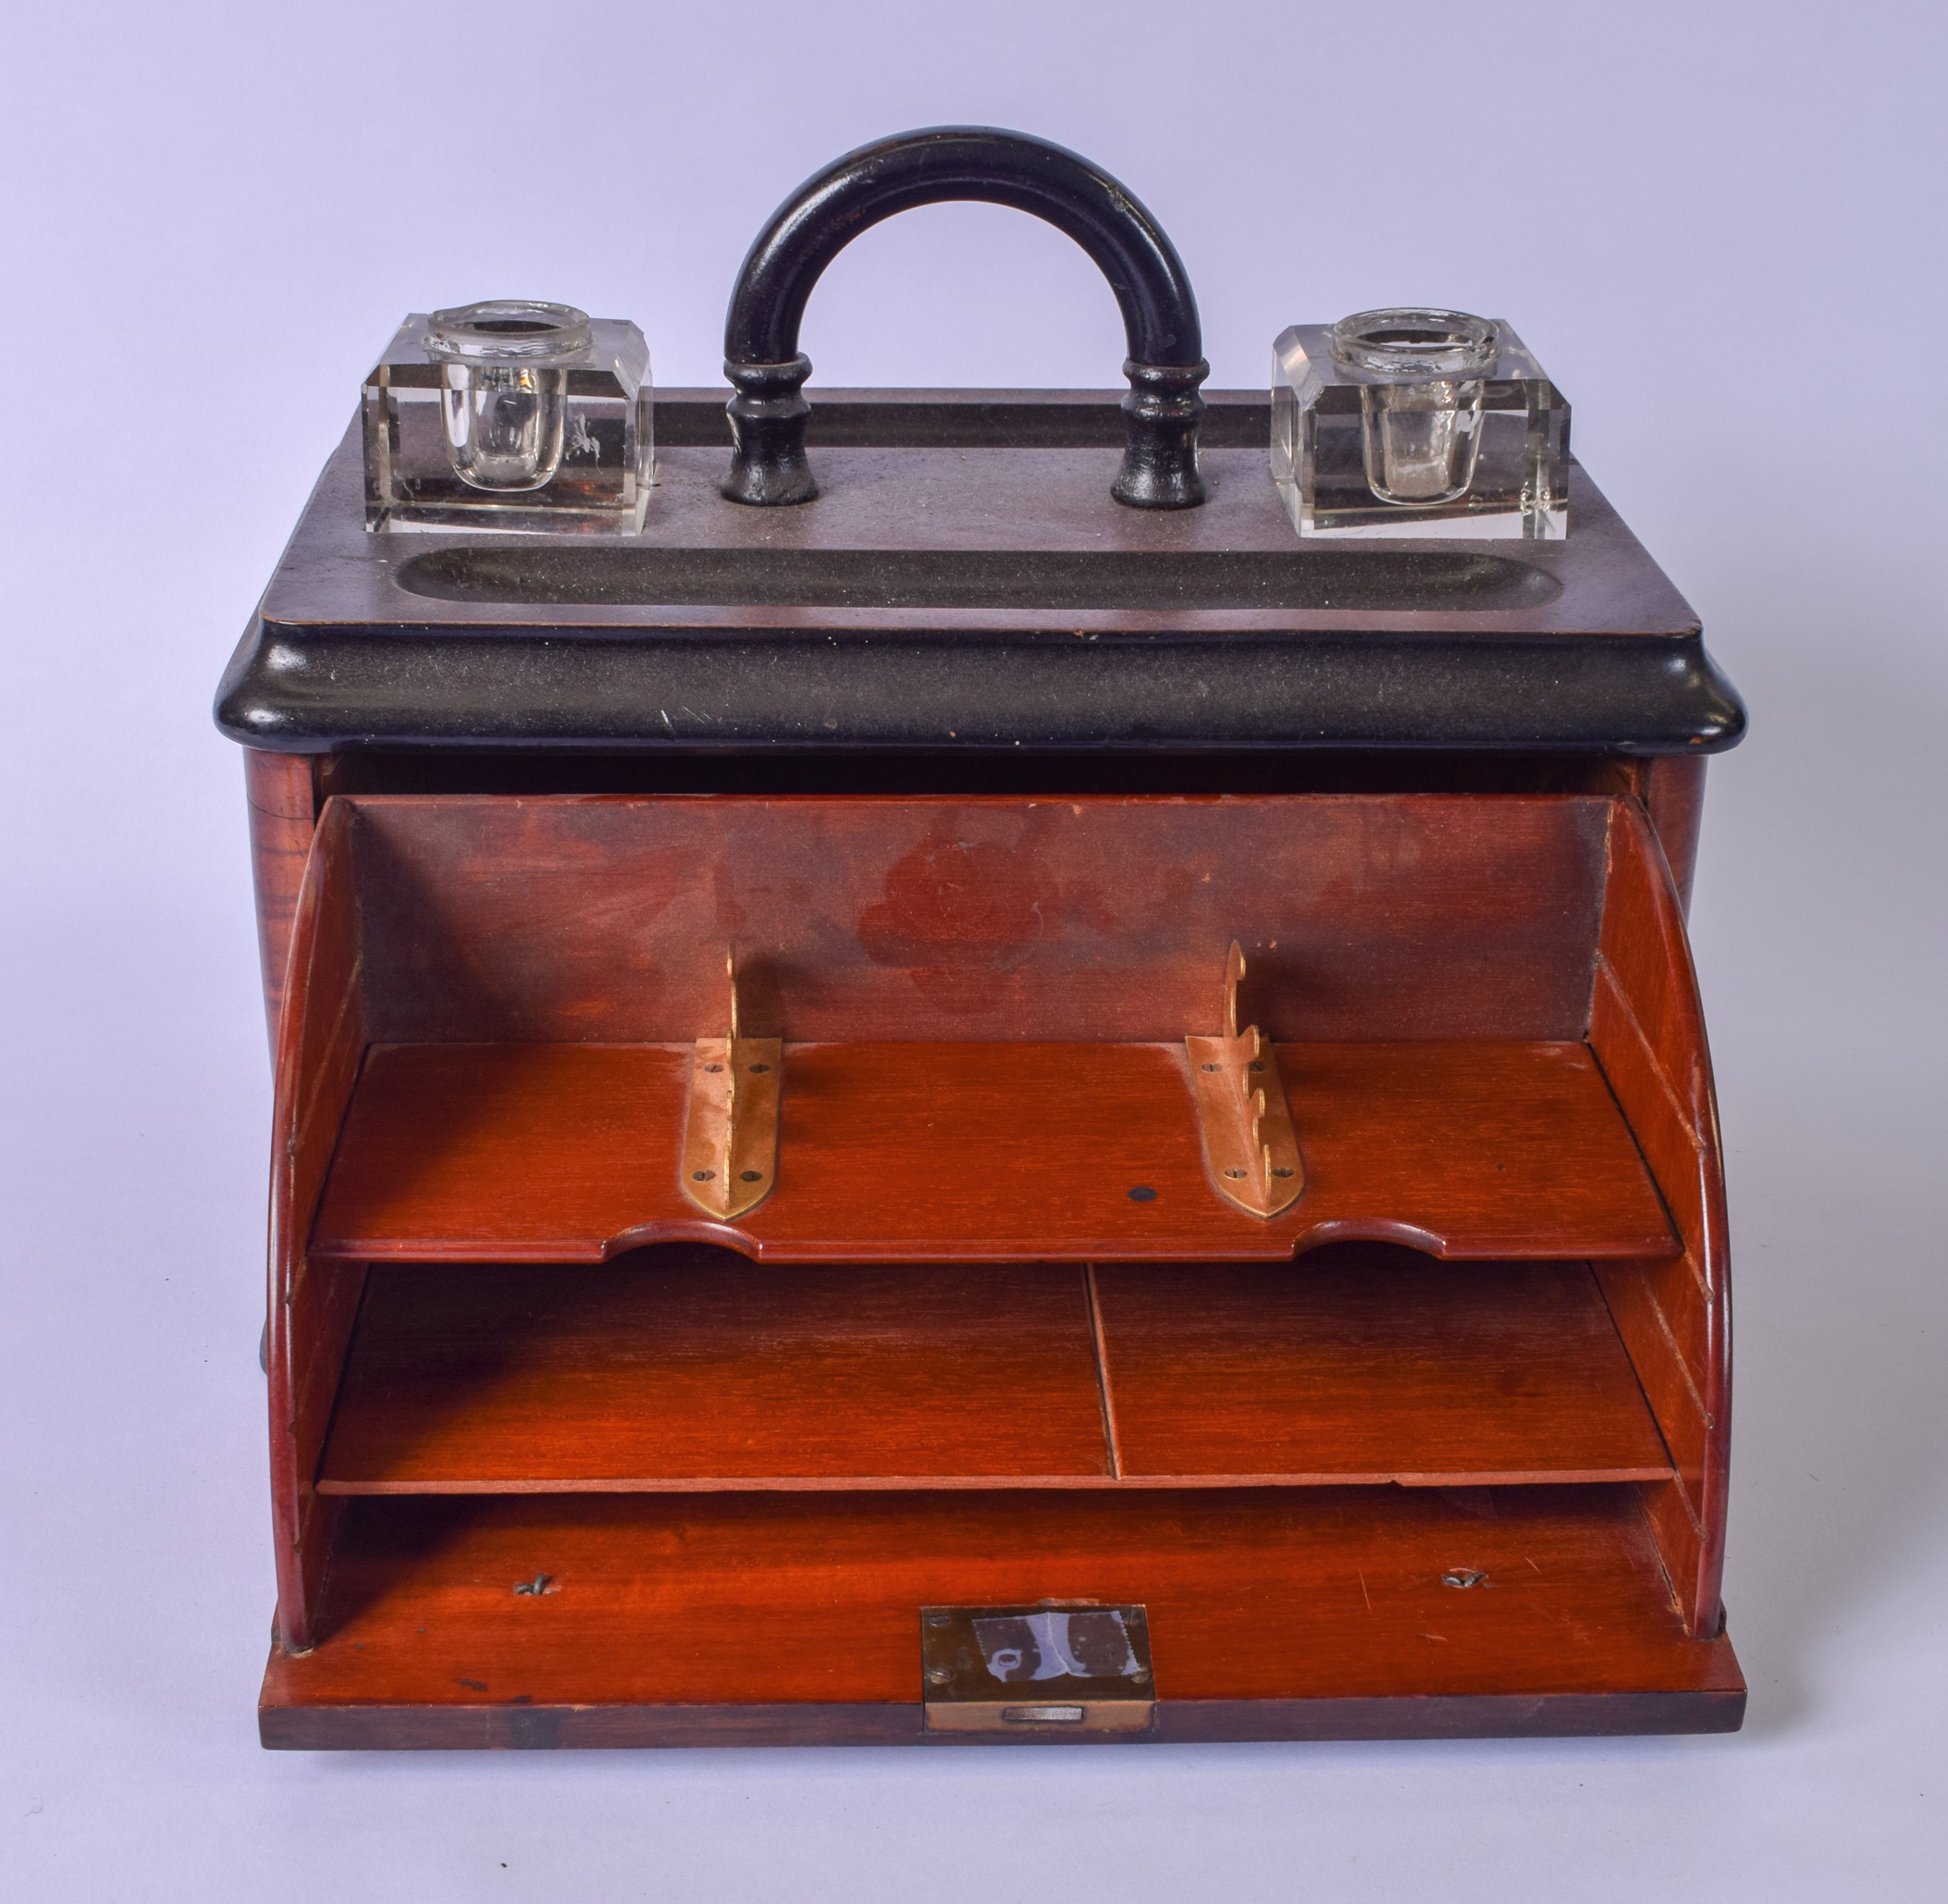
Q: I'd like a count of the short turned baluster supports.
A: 2